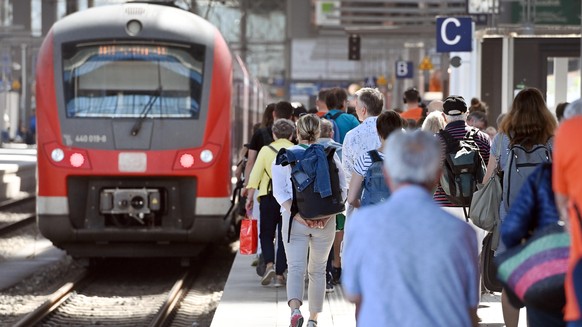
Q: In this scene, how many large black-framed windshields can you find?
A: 1